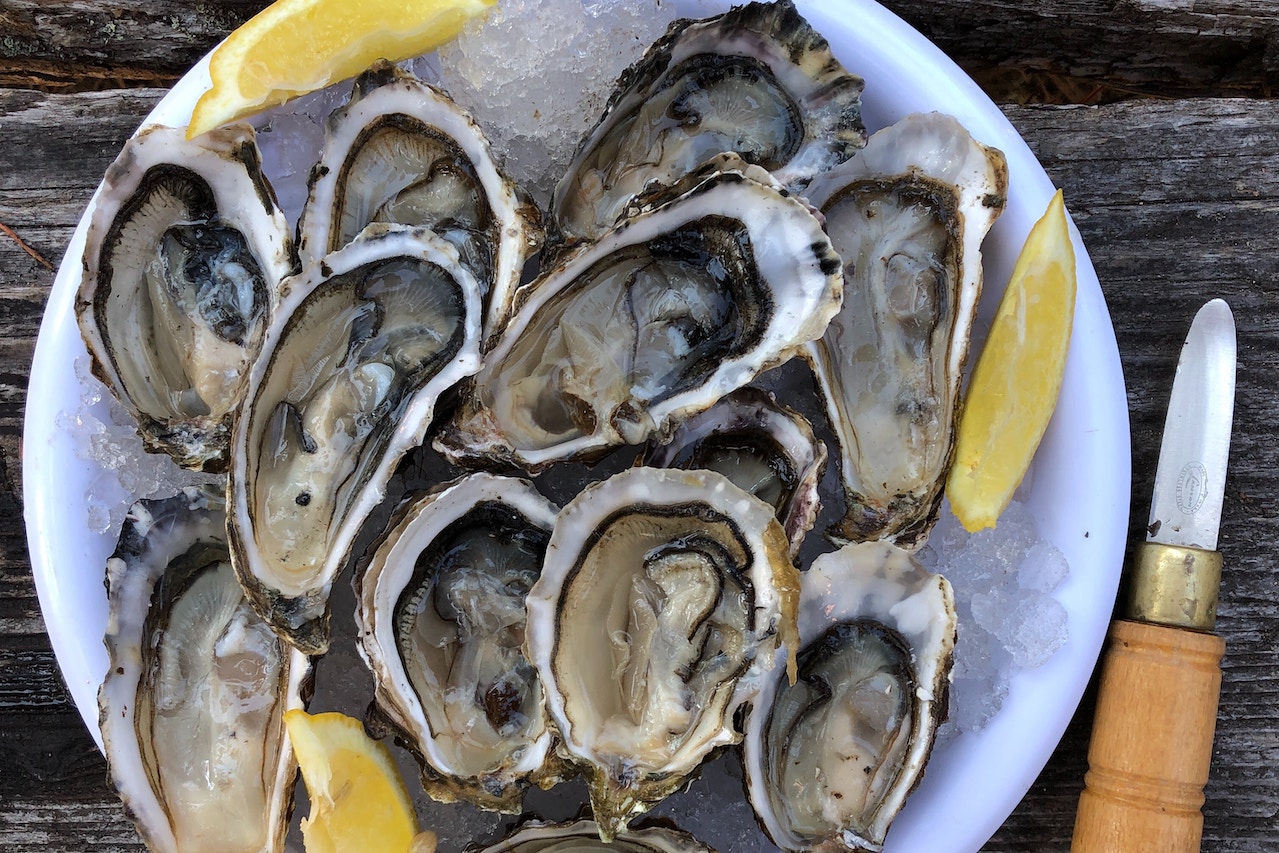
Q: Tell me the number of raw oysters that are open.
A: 12